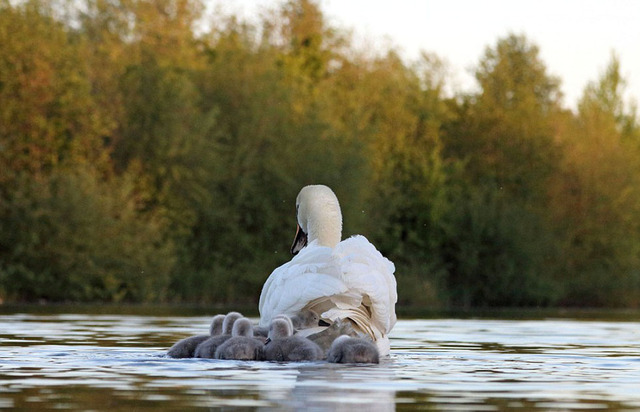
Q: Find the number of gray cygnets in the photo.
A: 7